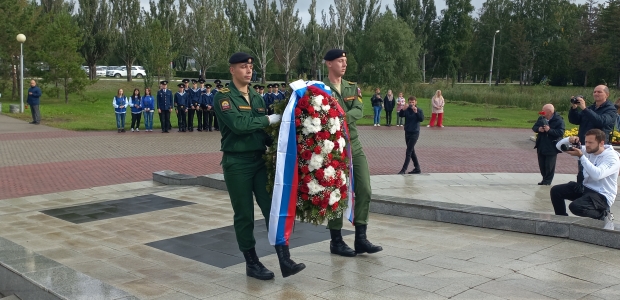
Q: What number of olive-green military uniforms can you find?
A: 2